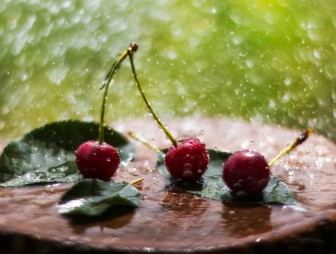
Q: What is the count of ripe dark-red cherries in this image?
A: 3